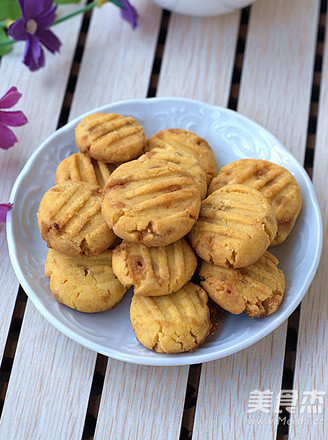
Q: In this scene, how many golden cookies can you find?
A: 12